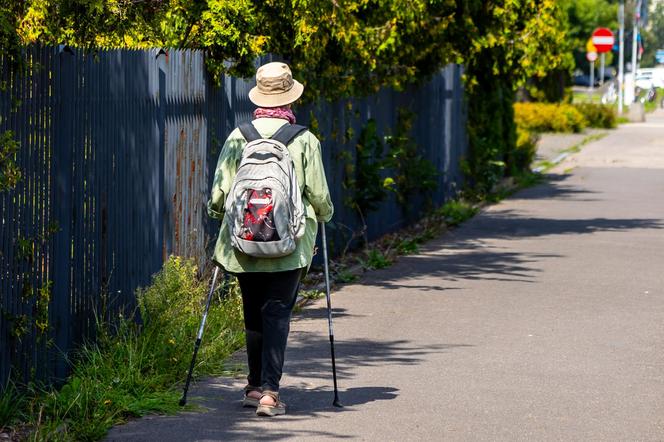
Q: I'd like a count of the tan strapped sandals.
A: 2